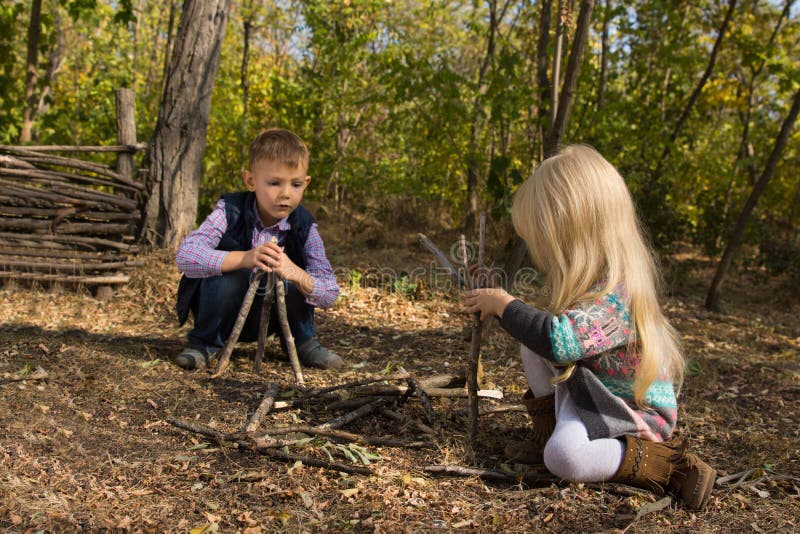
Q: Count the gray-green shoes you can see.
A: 2